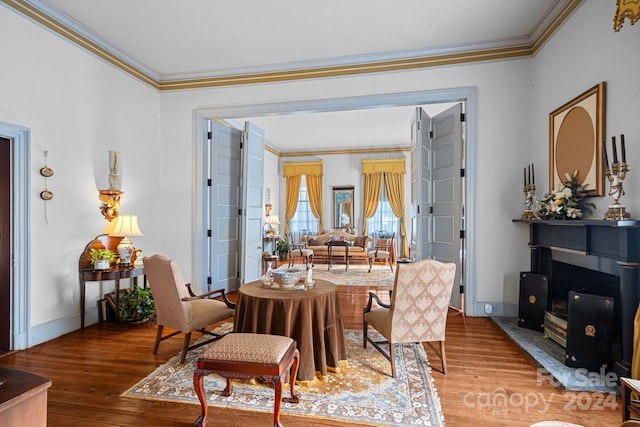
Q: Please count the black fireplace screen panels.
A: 2